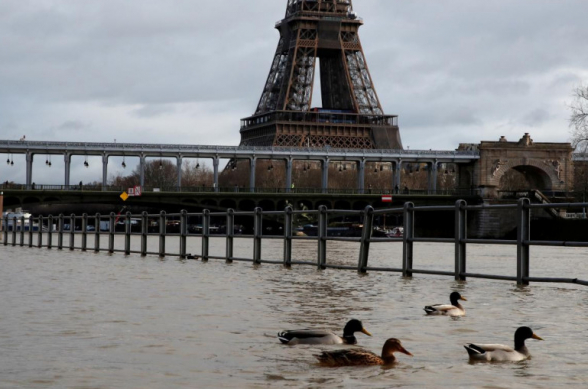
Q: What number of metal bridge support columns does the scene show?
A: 12